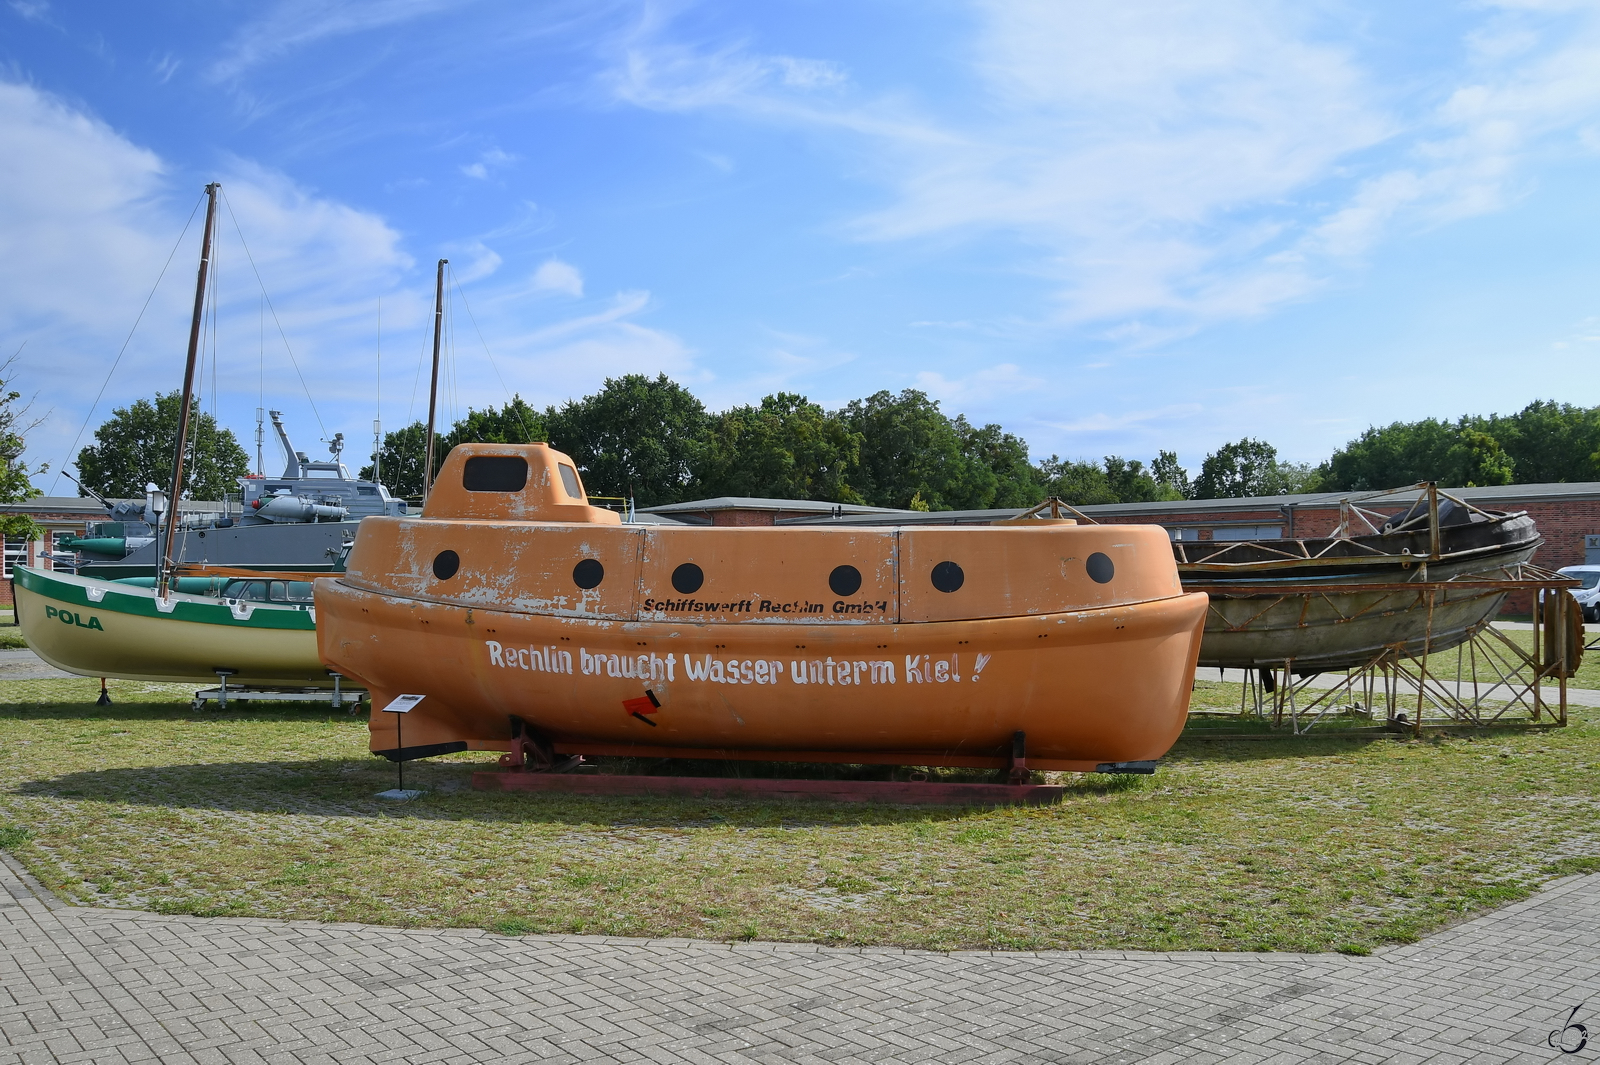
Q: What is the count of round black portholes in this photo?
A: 6